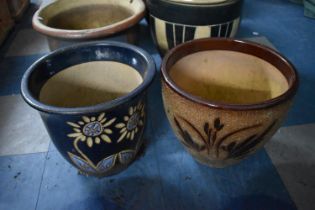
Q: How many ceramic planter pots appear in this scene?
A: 4